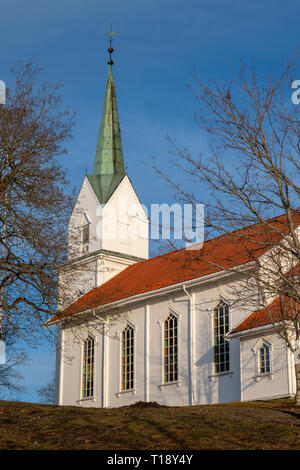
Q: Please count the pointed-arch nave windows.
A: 4